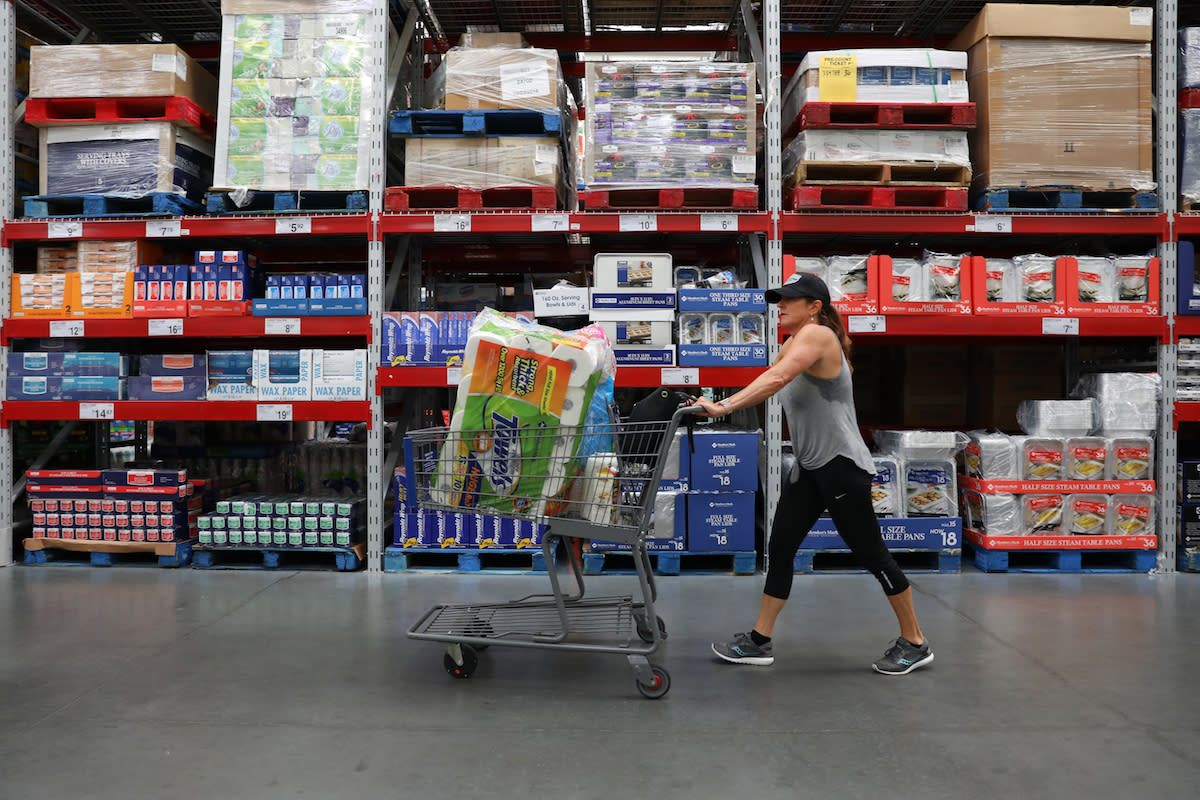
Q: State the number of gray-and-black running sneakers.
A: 2